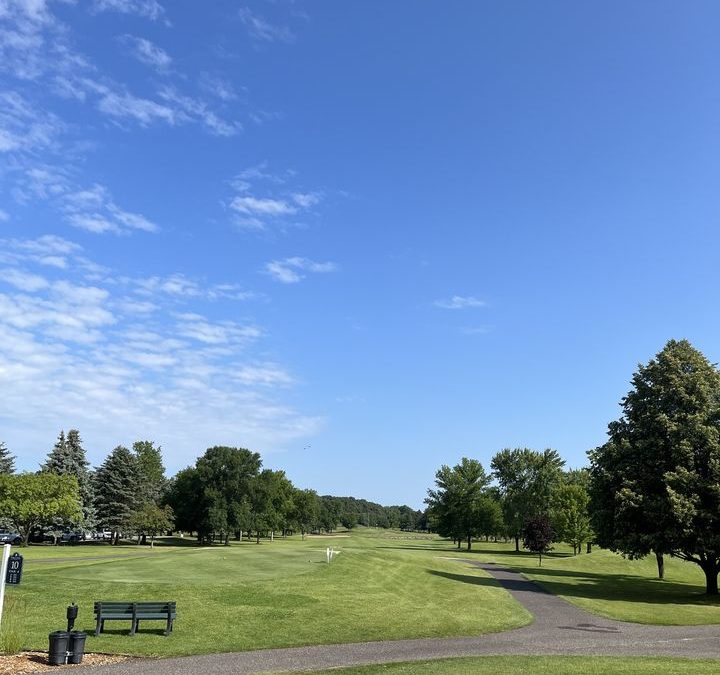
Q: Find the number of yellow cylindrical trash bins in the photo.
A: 0